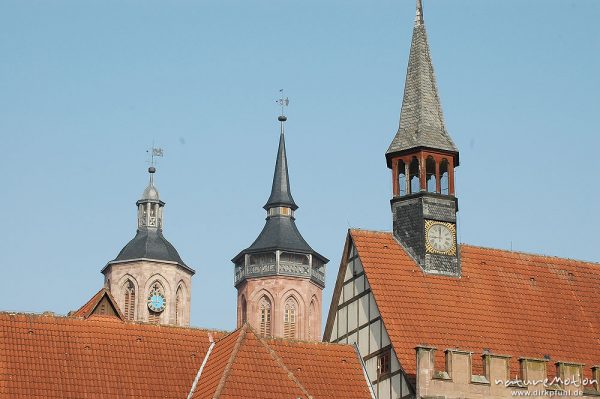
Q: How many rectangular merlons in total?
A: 6